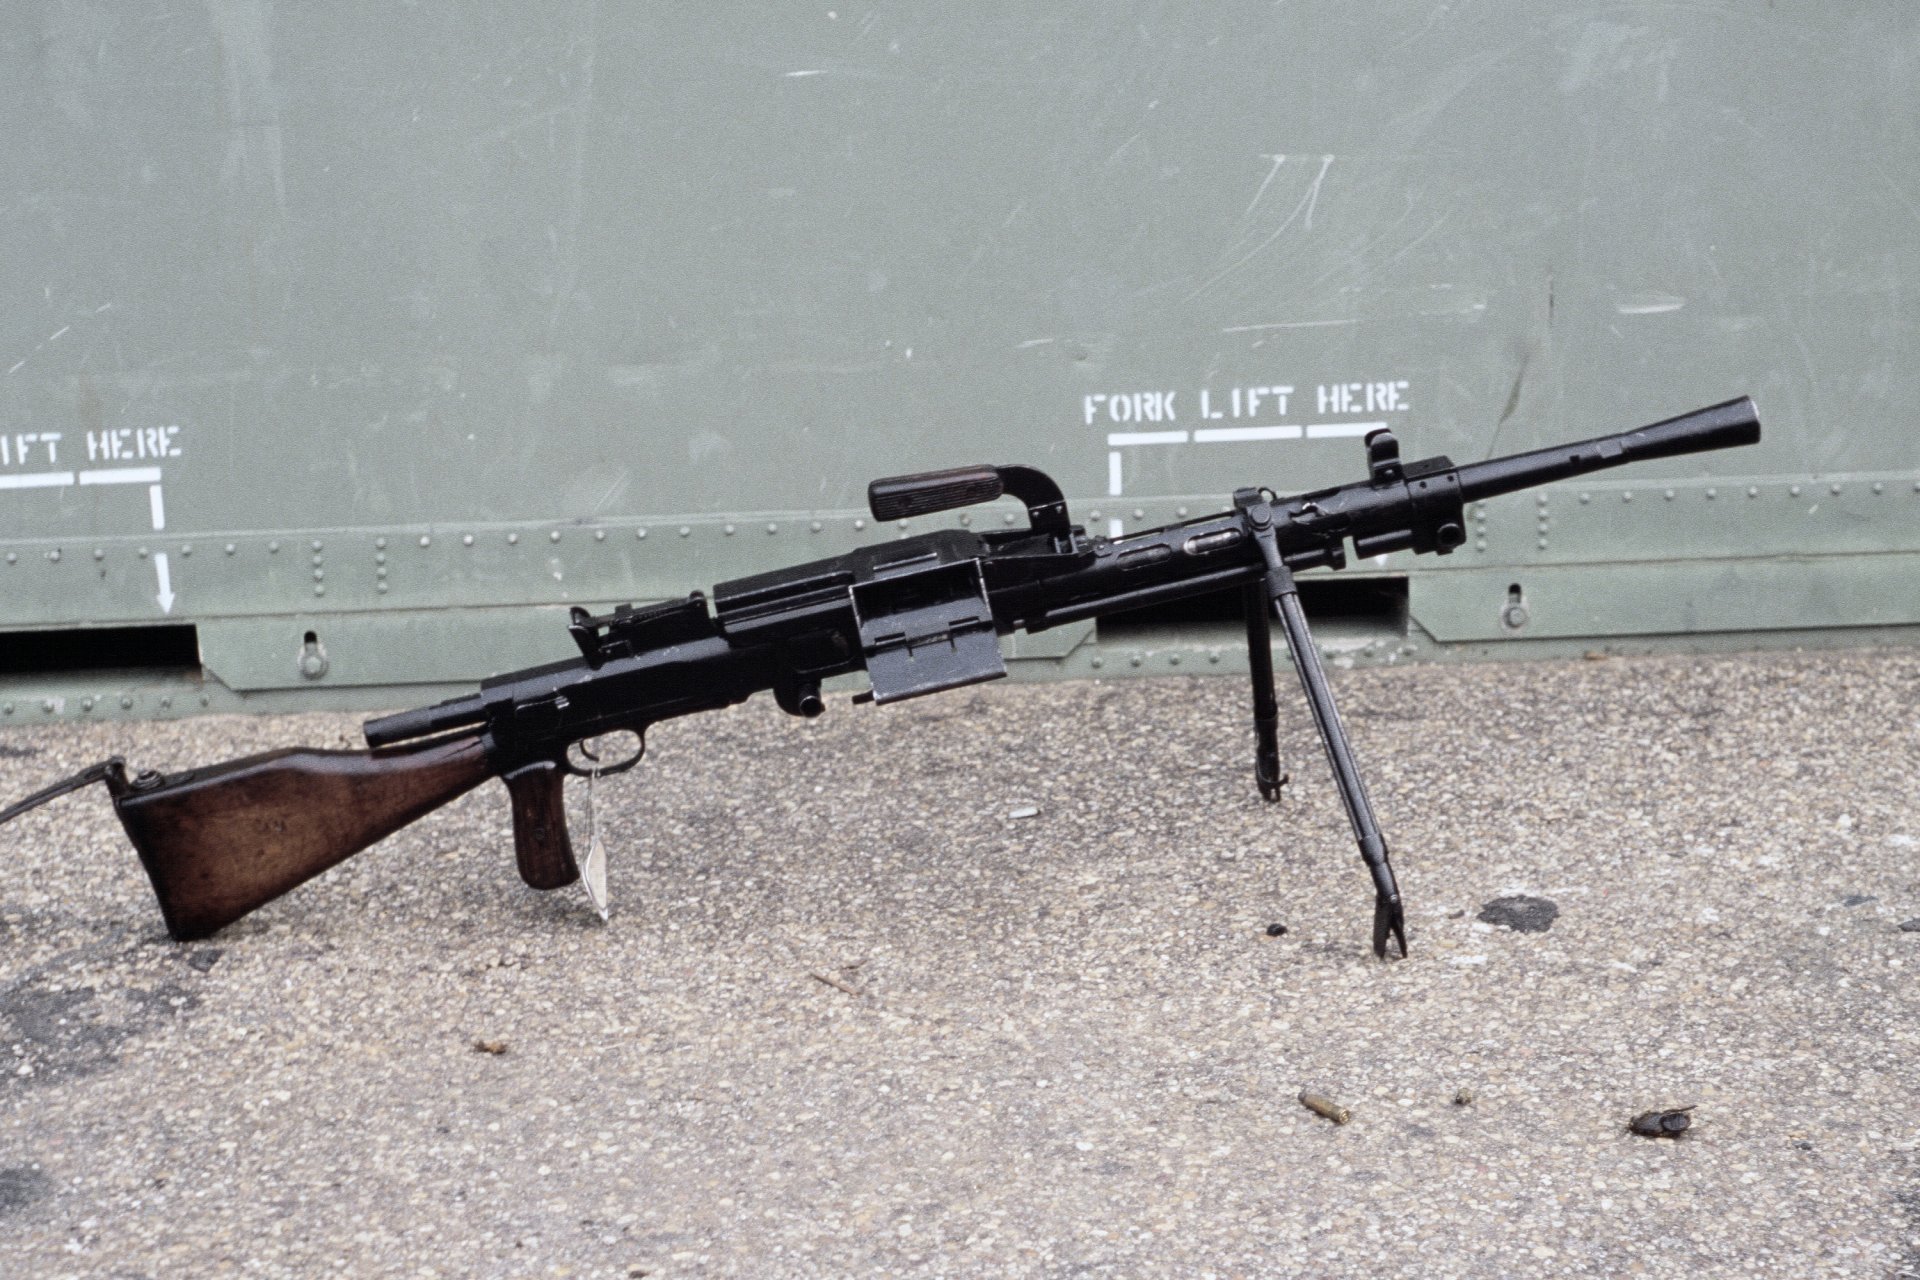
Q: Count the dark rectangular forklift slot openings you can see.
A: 2